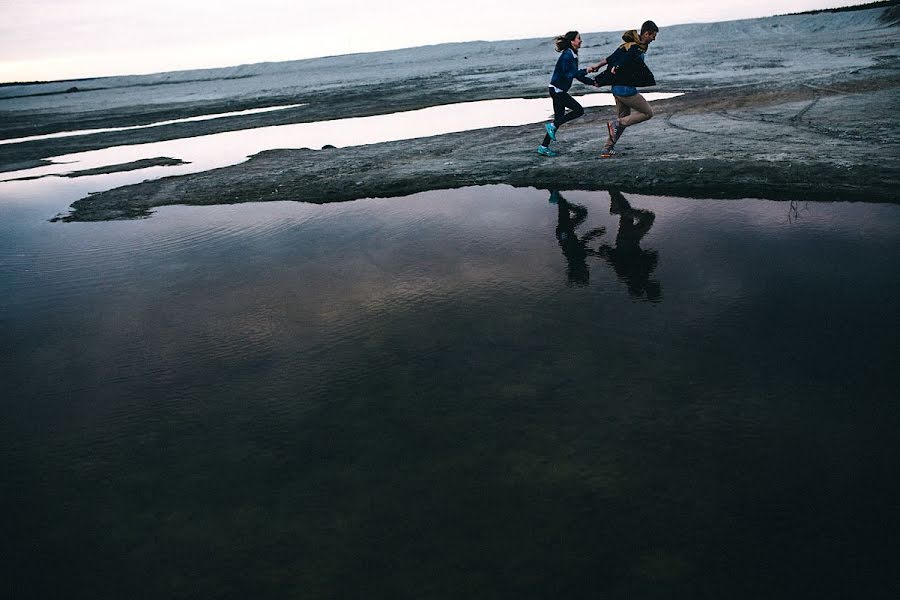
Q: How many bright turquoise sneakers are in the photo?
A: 2